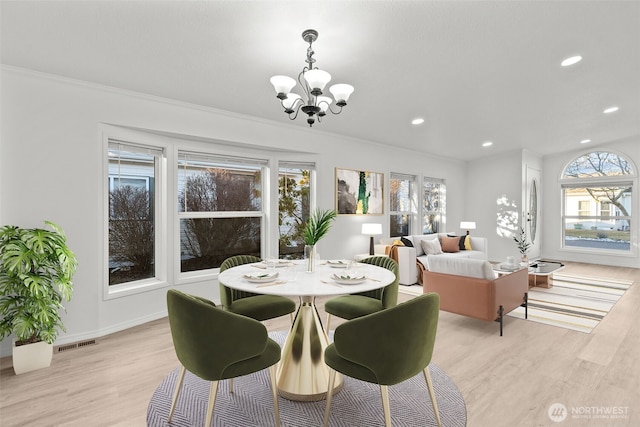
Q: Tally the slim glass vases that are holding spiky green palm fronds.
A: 1